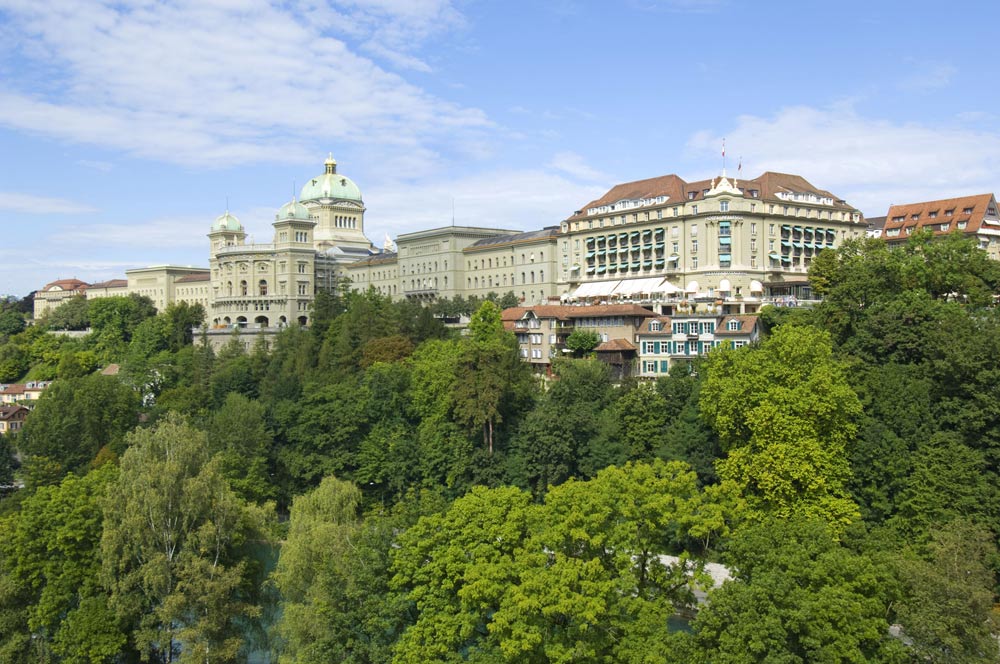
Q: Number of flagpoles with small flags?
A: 2